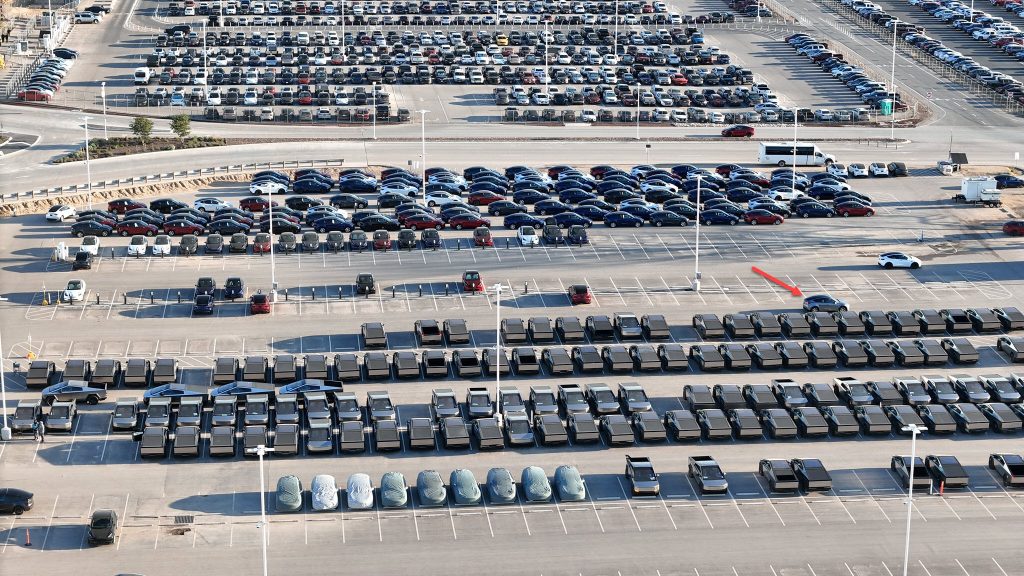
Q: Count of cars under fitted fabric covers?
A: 9